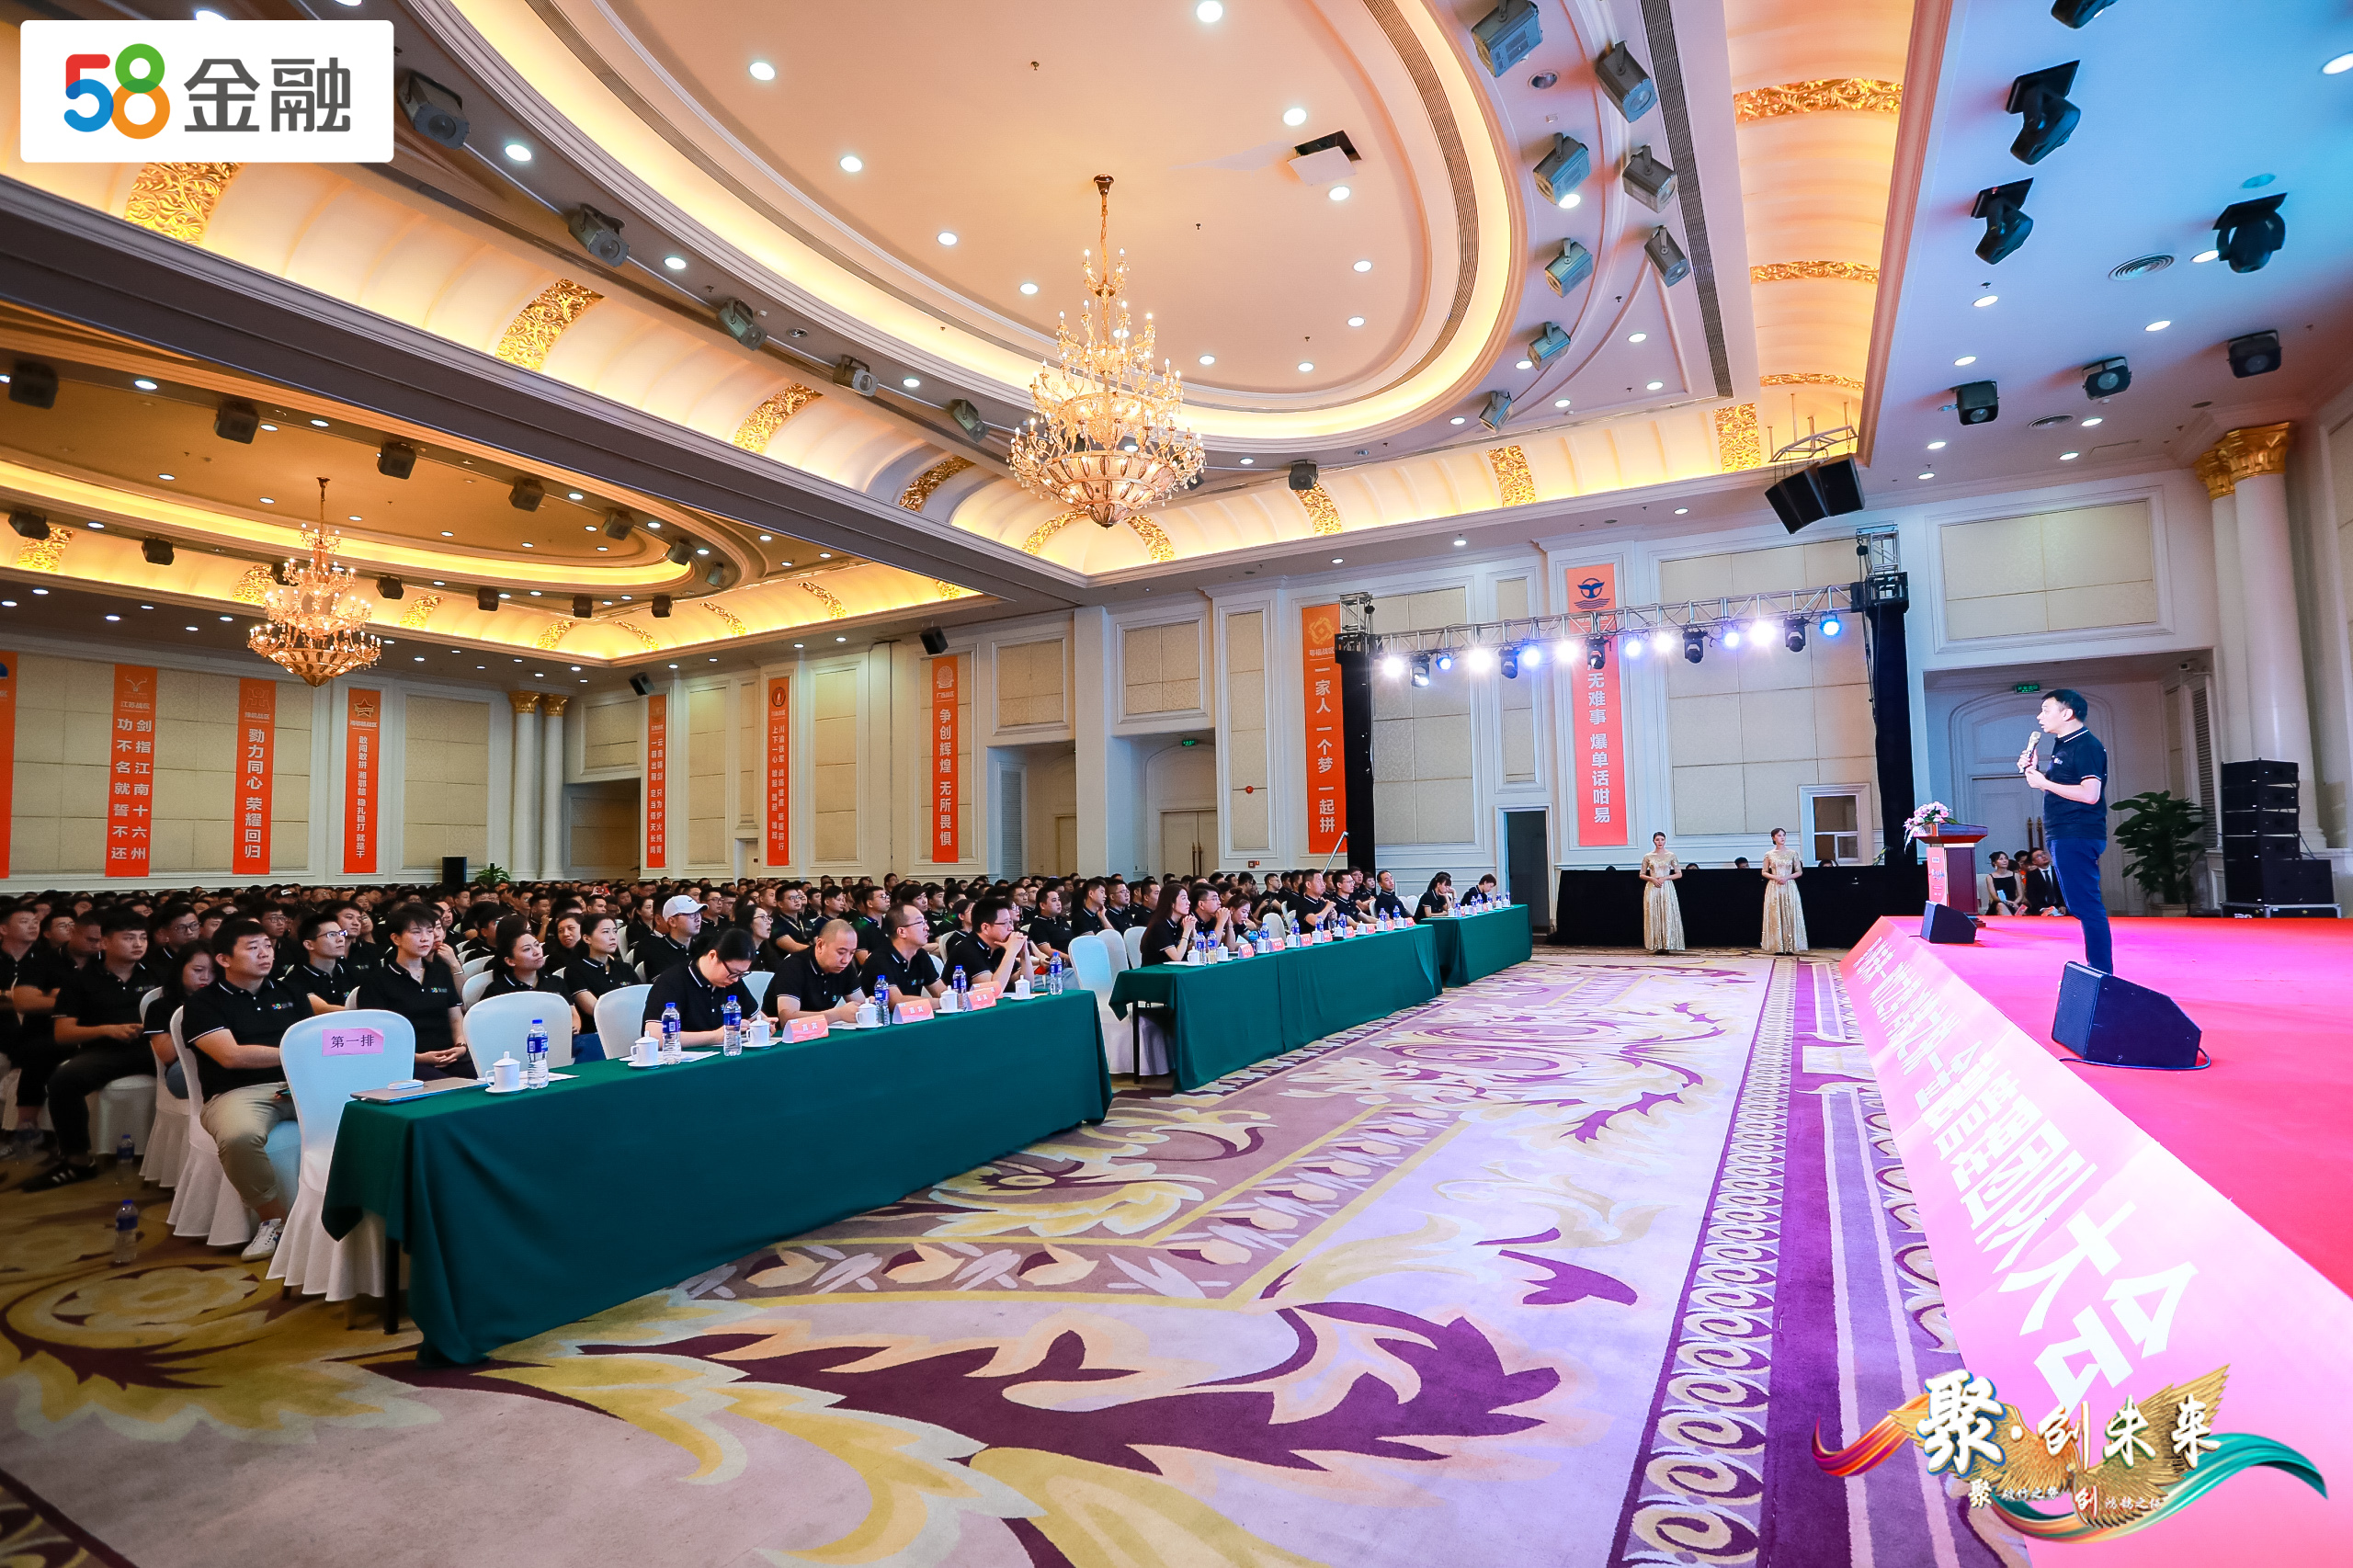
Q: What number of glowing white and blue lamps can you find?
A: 10